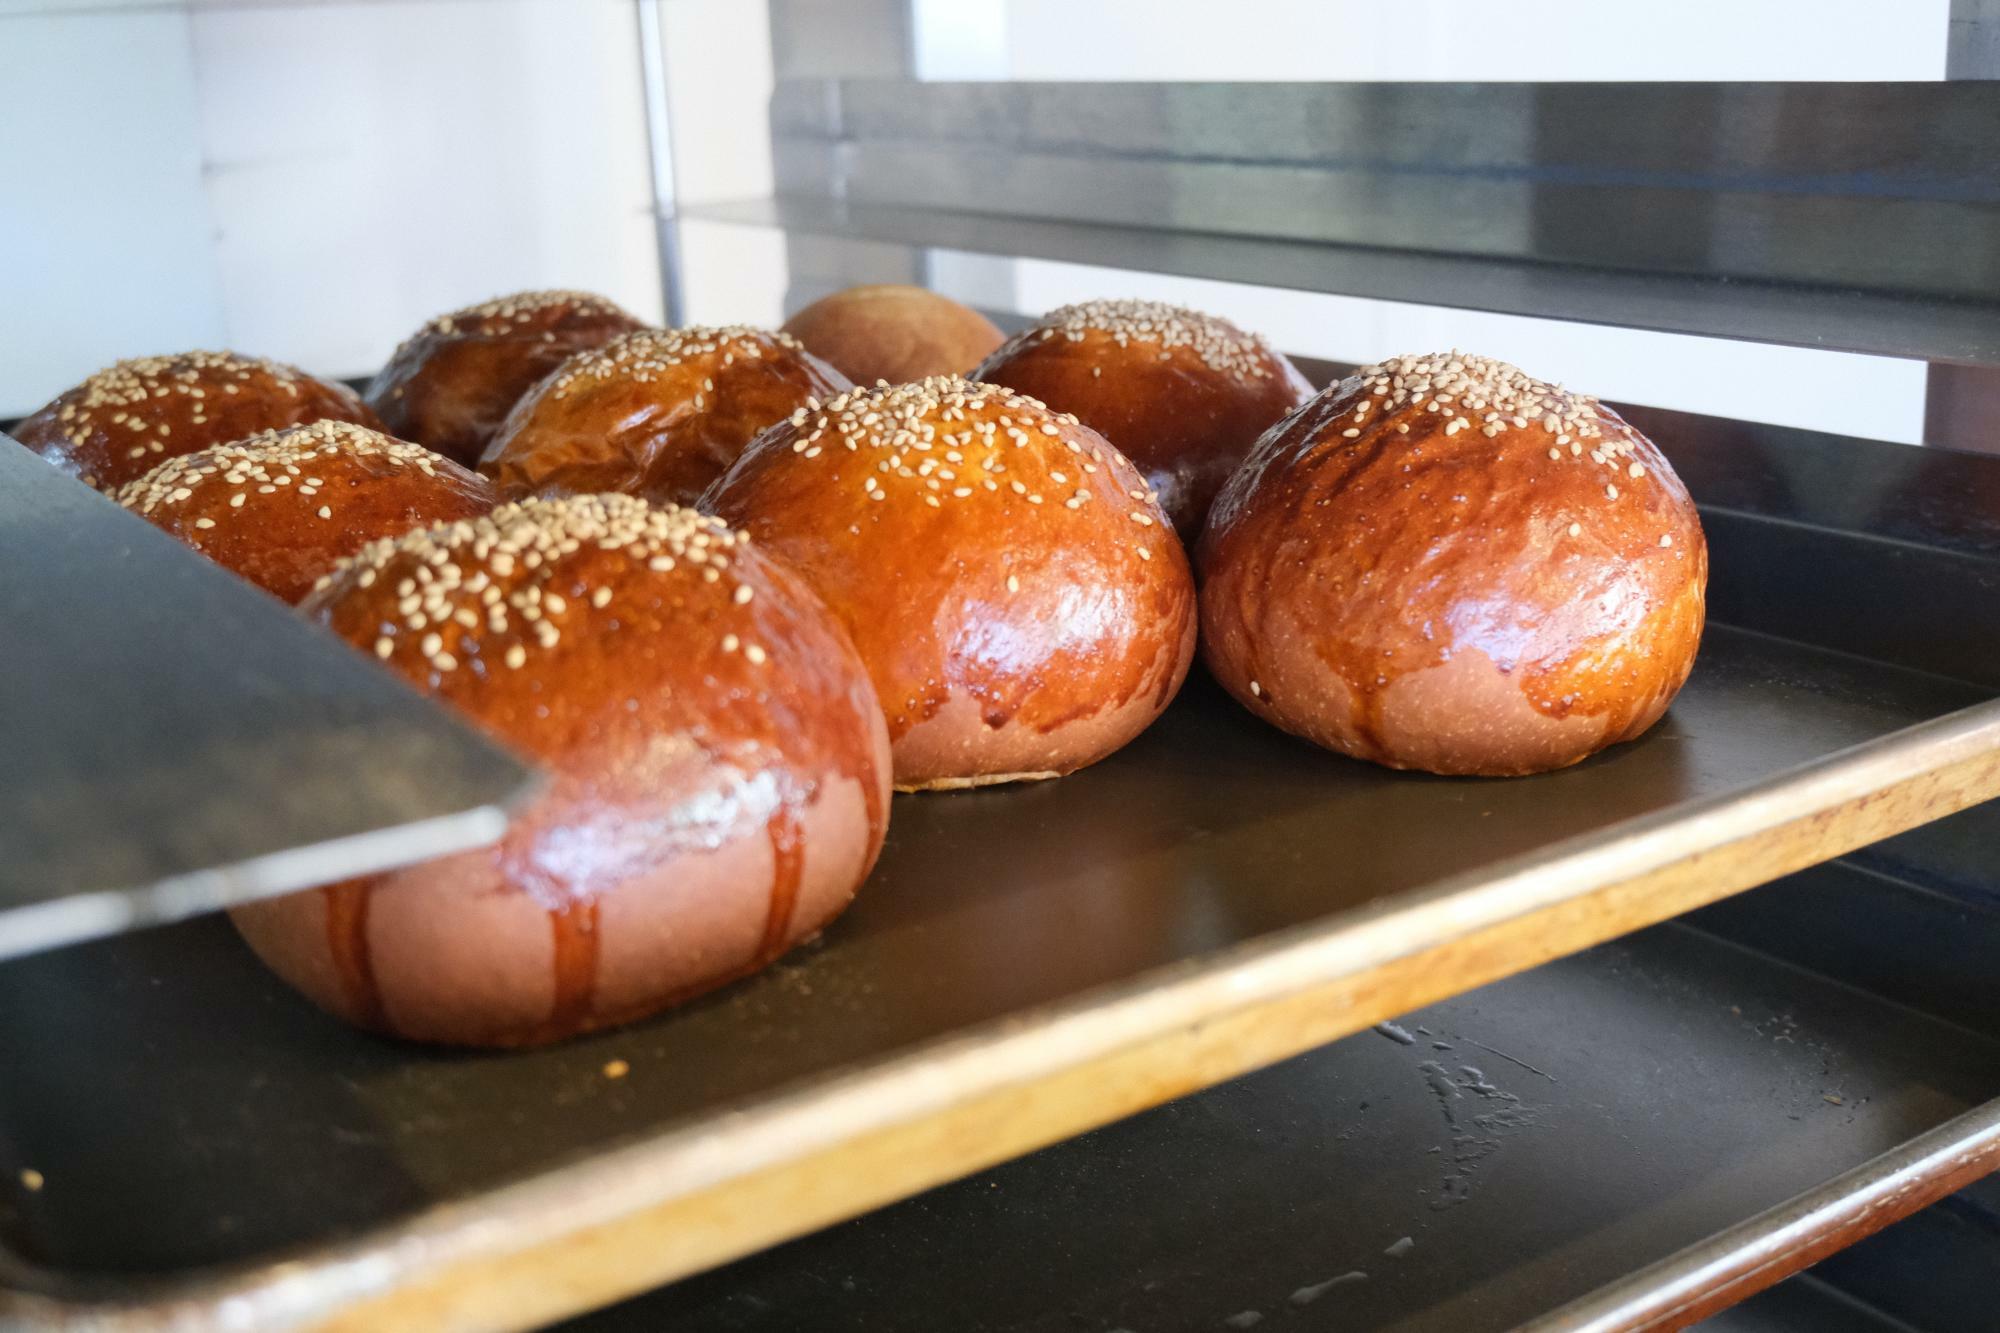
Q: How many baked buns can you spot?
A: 9